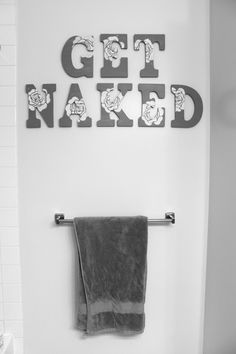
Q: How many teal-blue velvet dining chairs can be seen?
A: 0